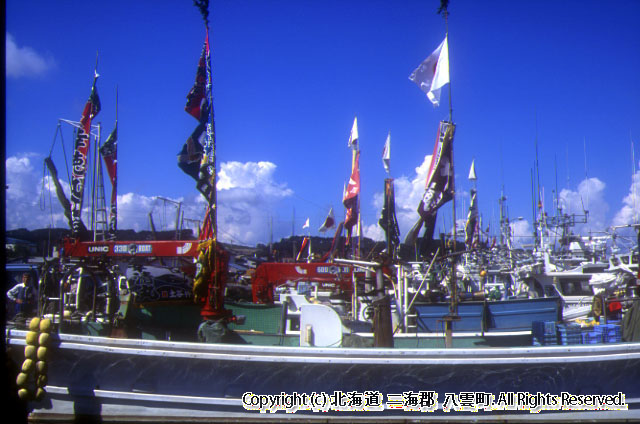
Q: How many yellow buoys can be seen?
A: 12